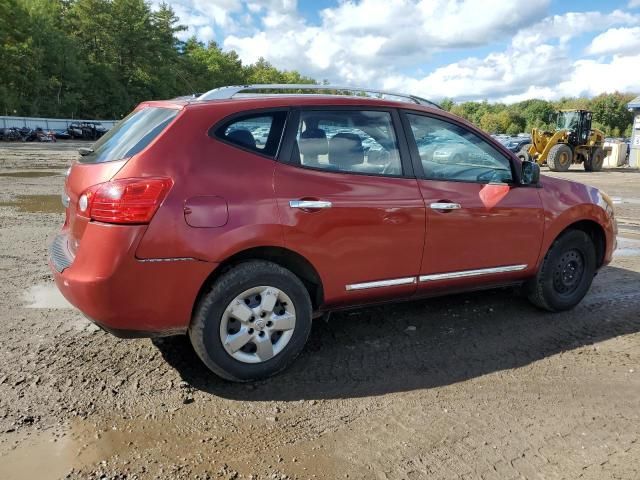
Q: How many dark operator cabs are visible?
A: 1